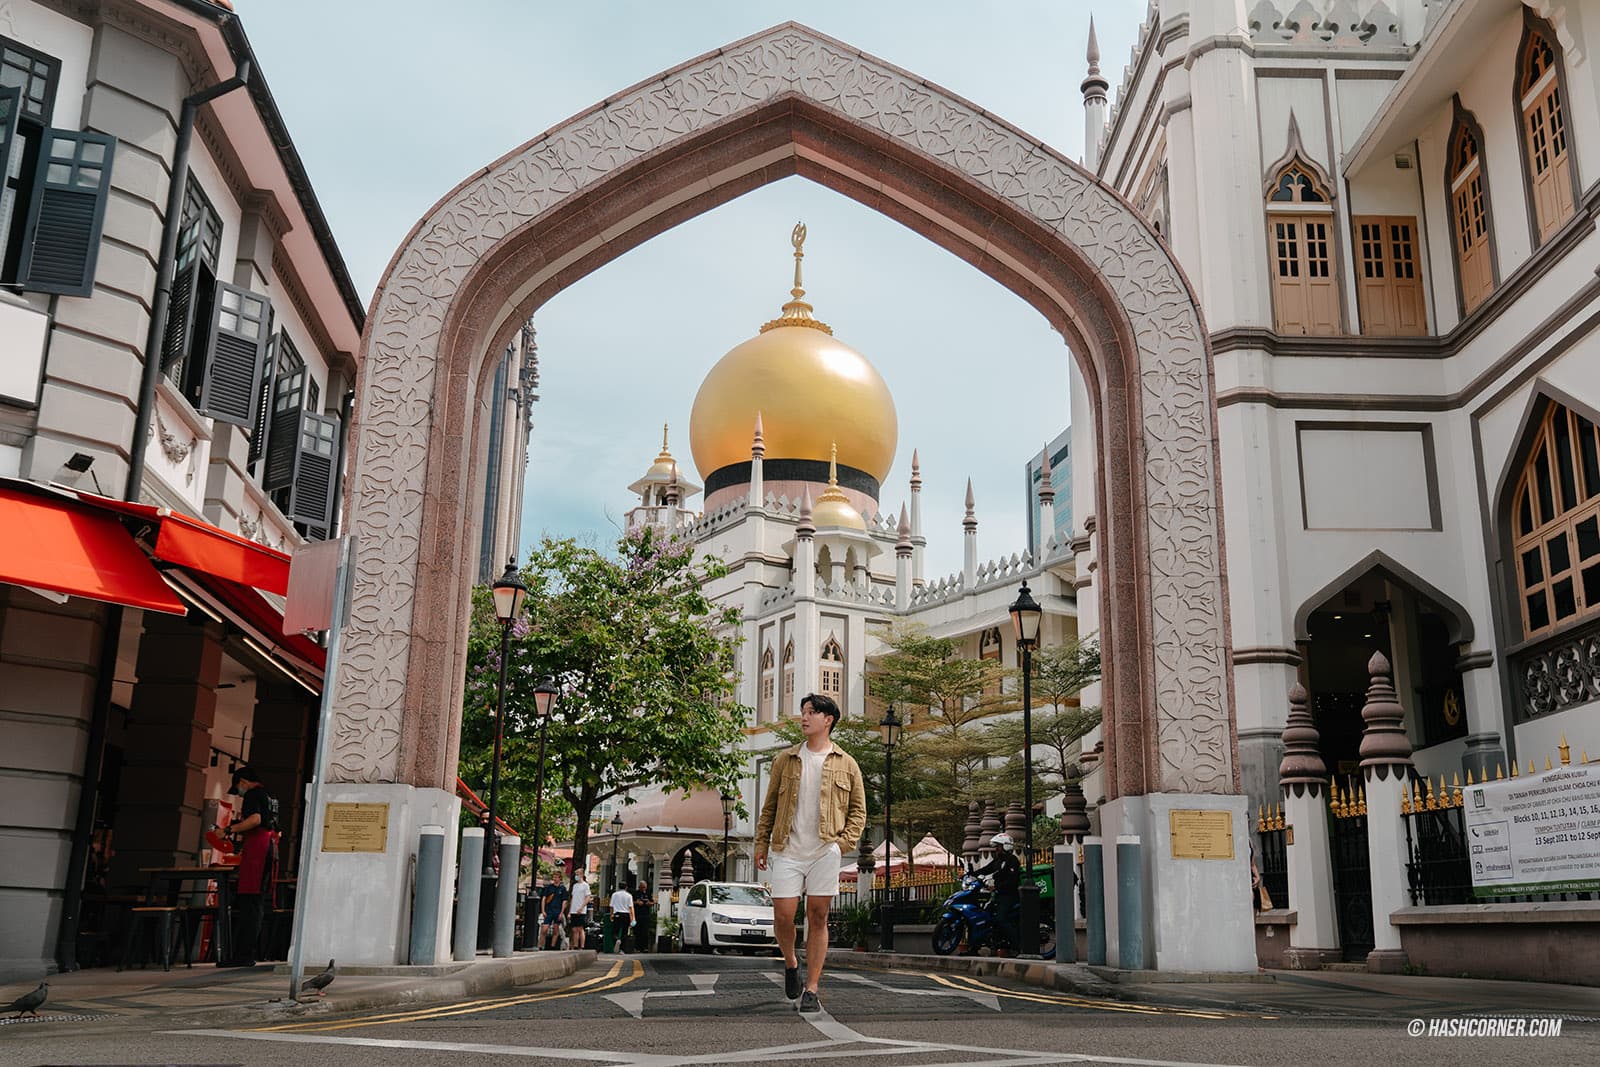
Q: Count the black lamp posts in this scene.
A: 6